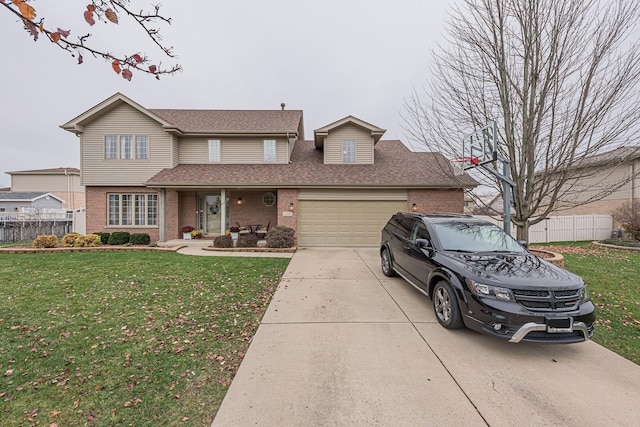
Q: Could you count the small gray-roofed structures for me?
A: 1